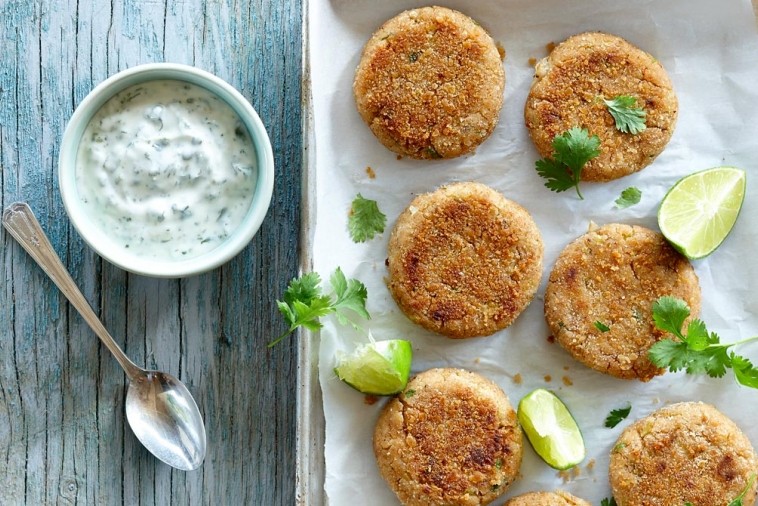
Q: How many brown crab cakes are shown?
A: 7